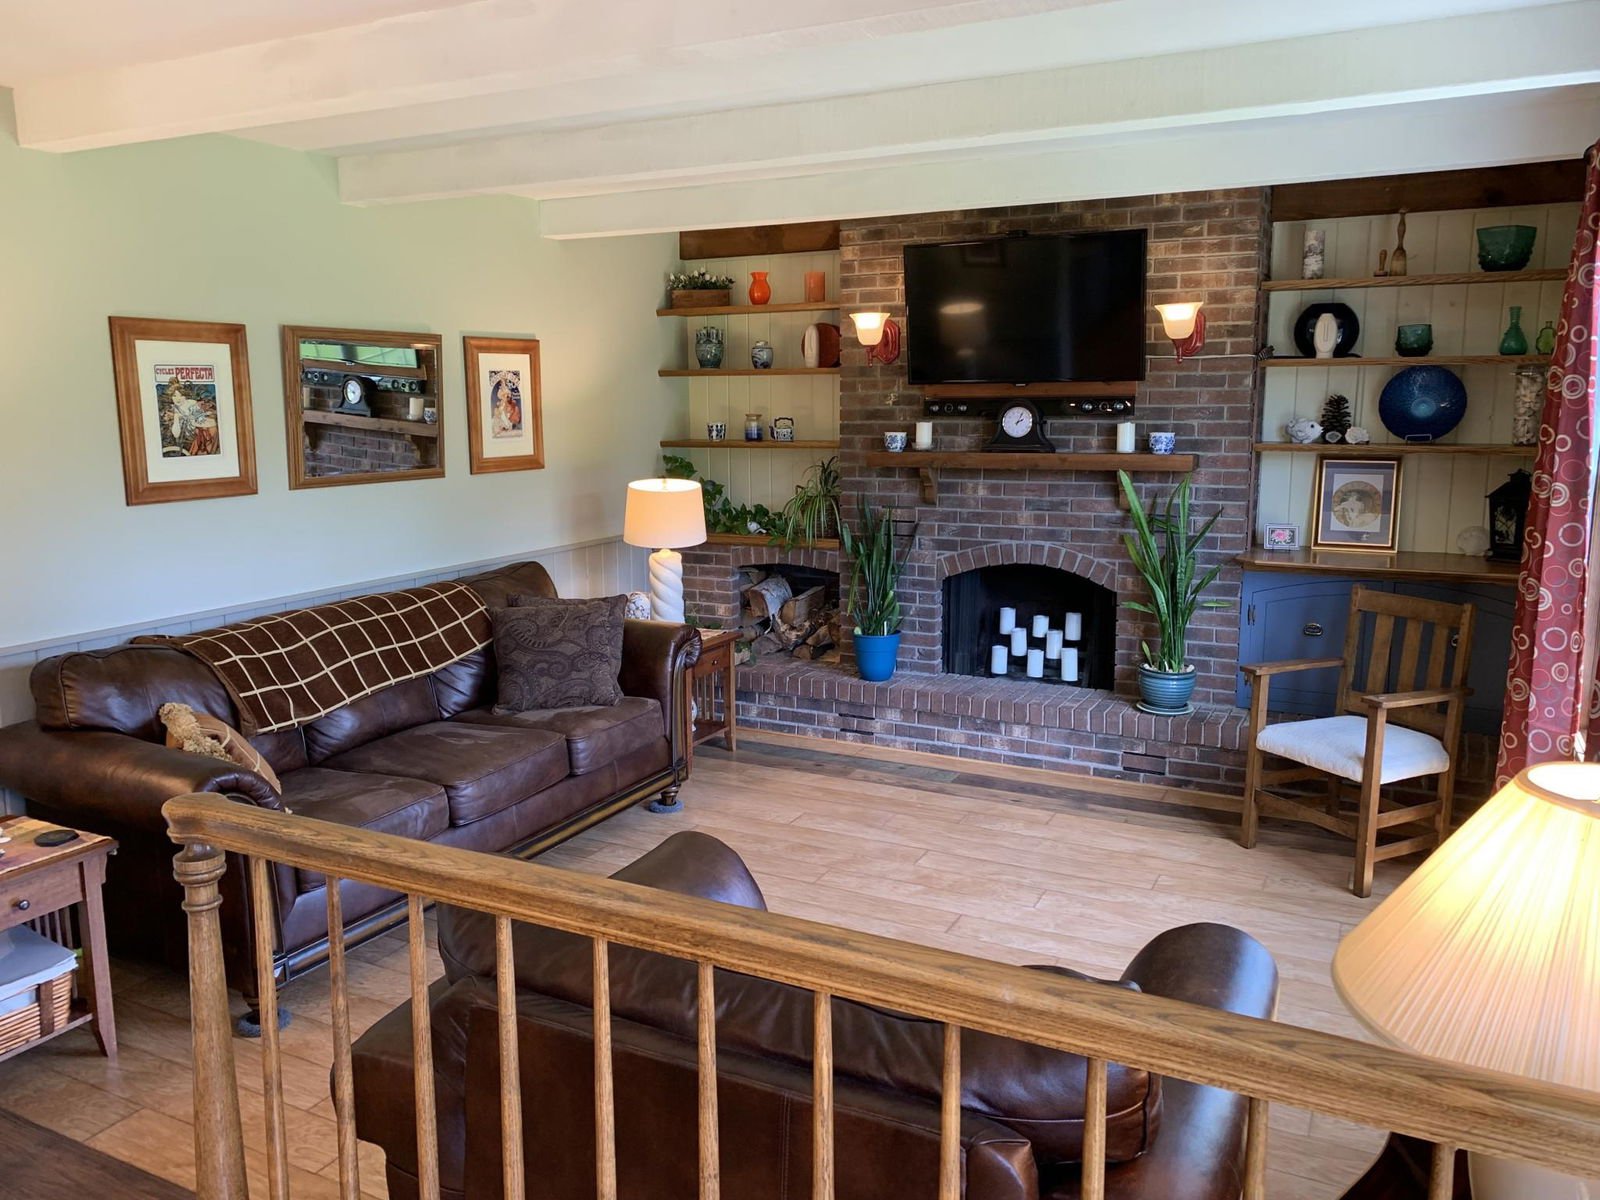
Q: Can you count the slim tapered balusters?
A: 11